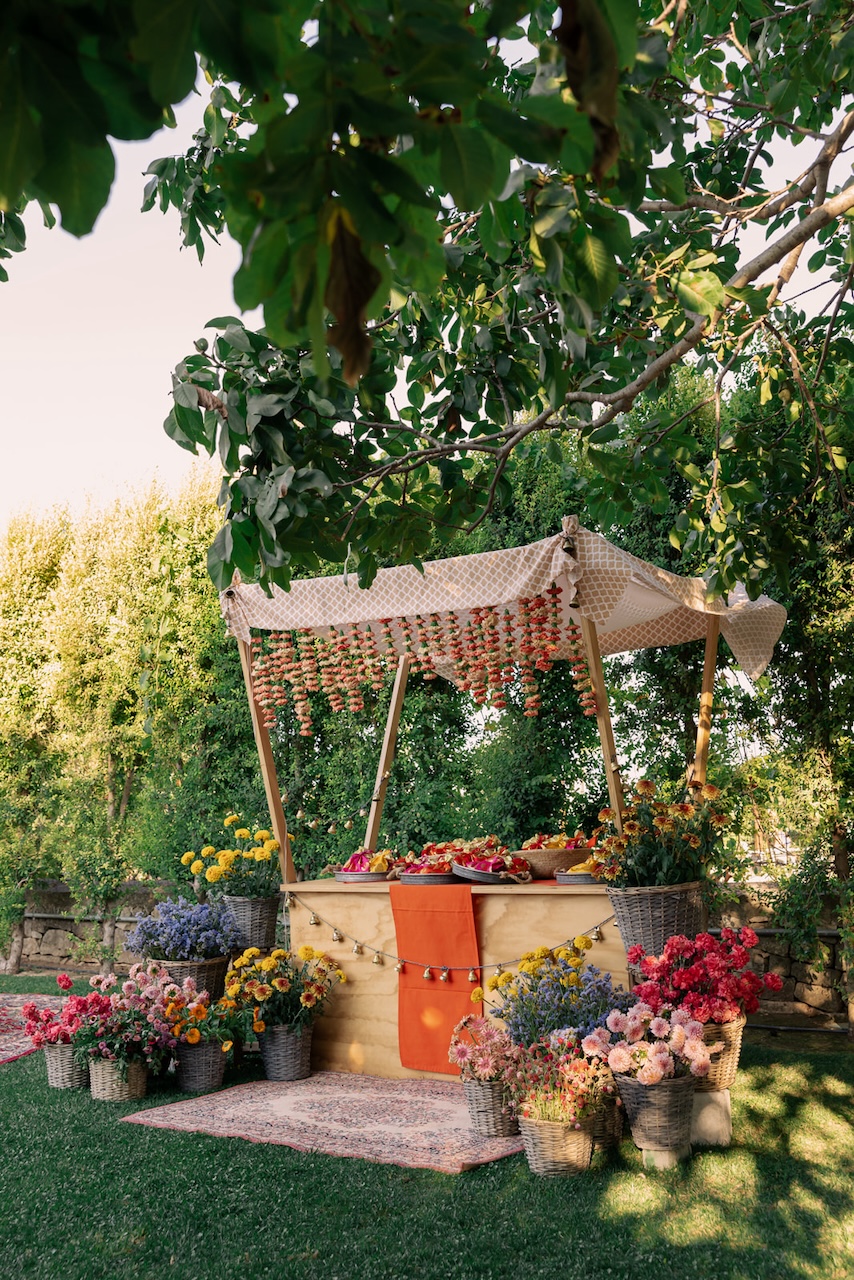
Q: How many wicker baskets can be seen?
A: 12